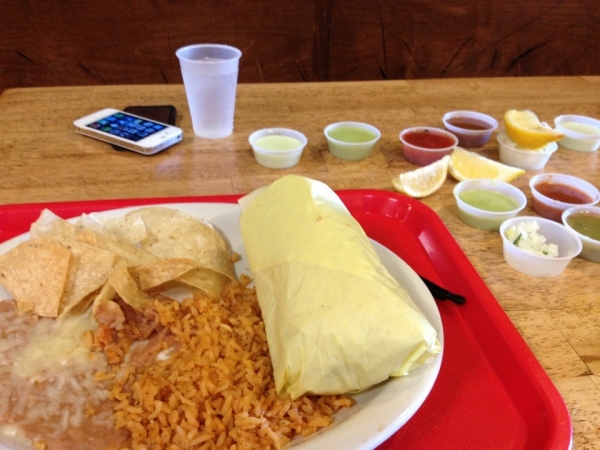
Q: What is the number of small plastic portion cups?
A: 10